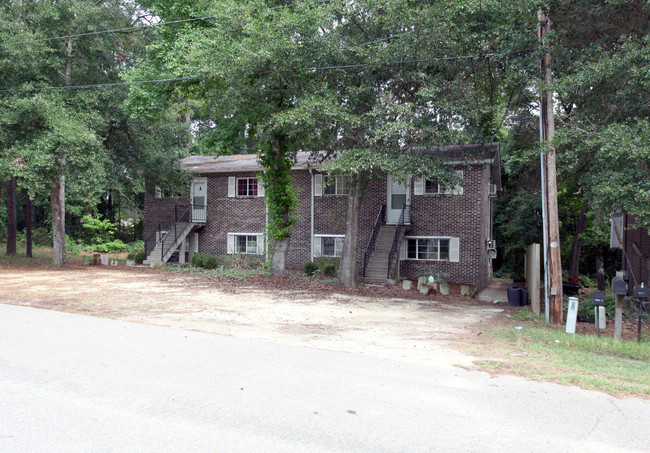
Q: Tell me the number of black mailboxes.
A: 3